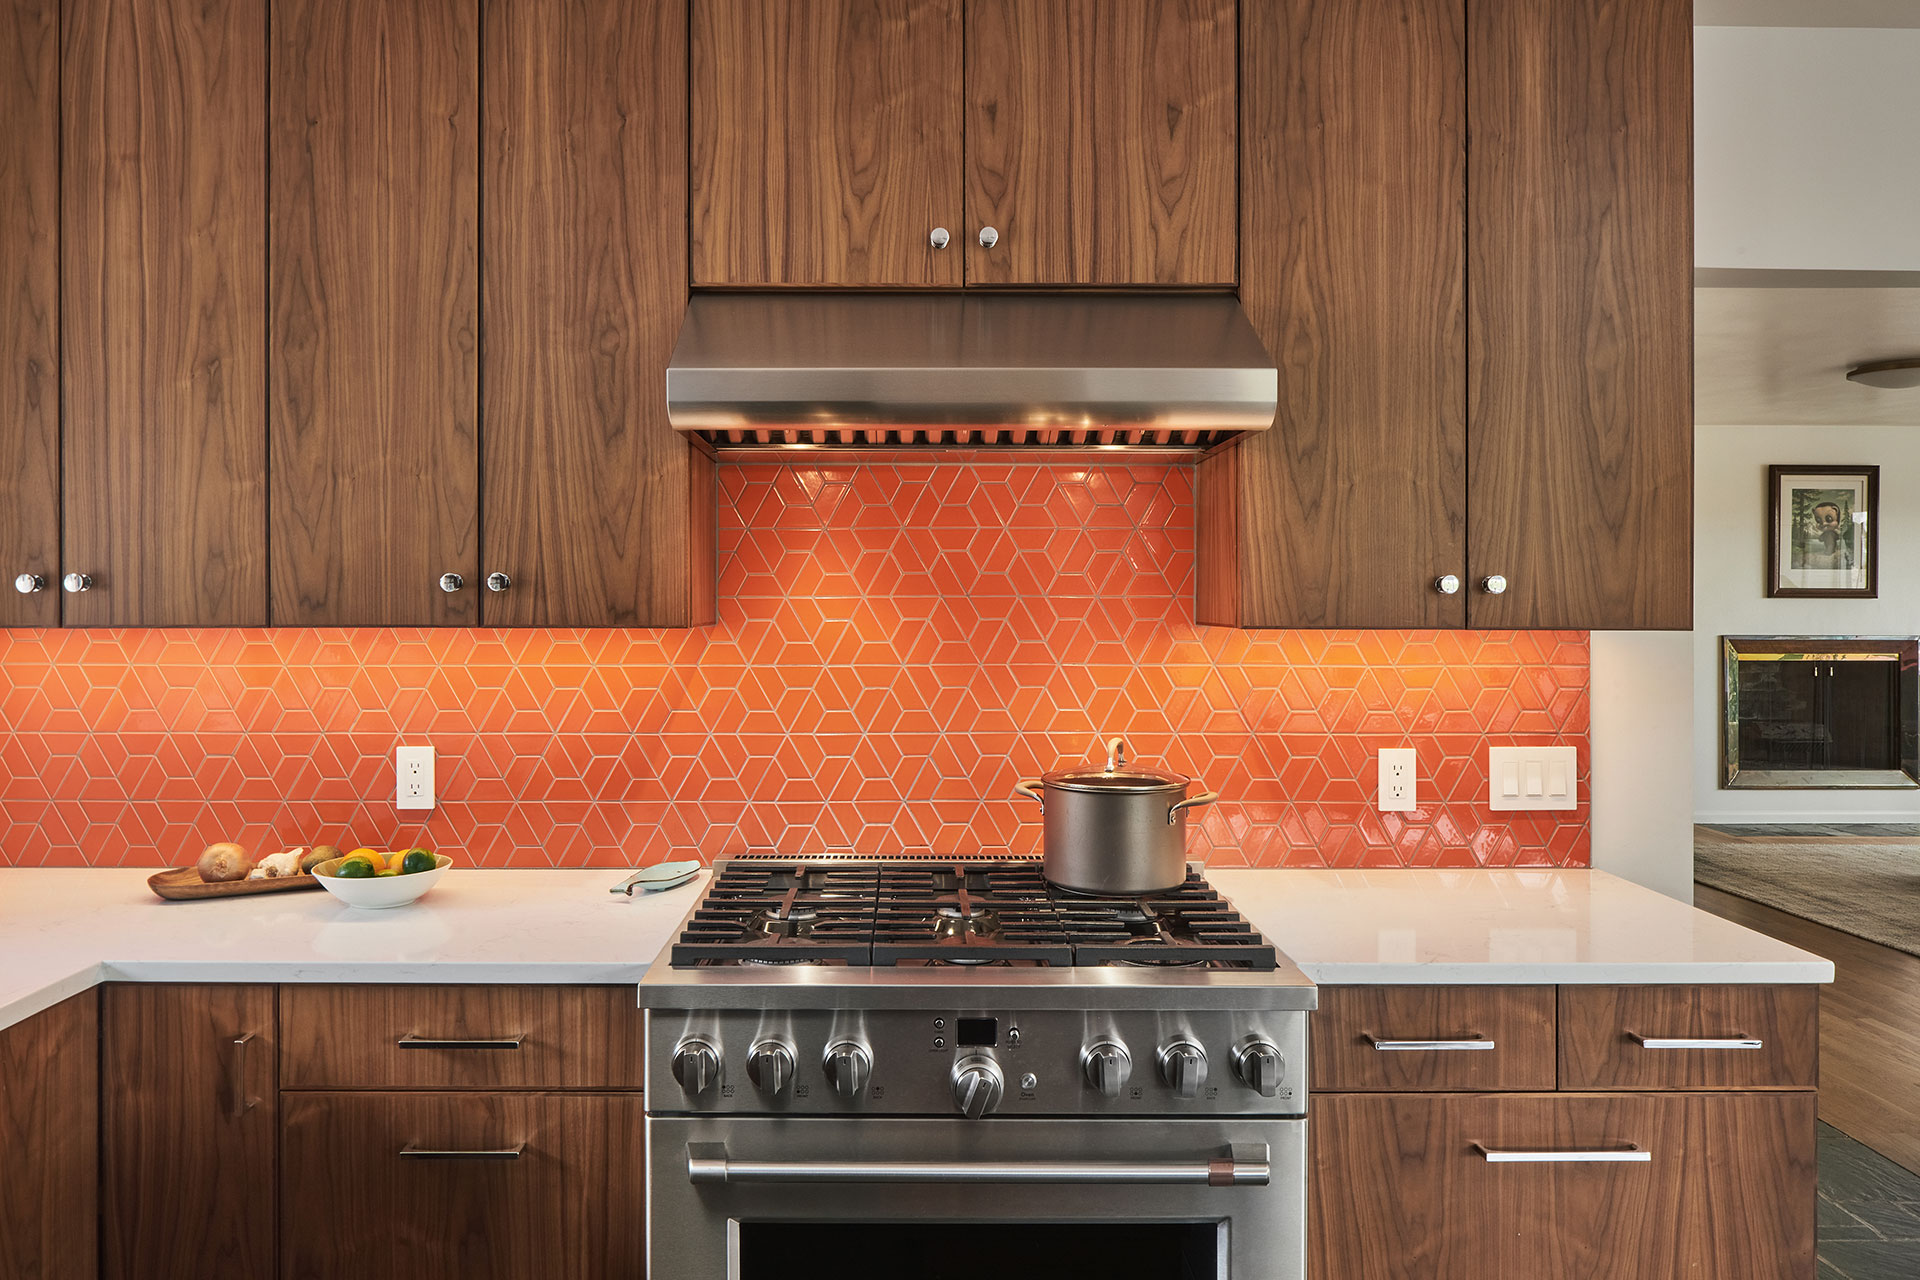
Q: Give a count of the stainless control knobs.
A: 7